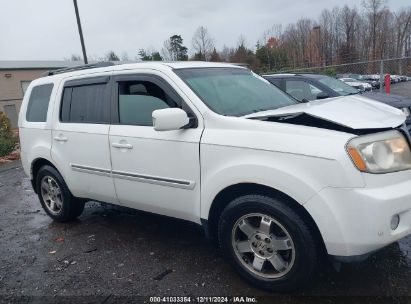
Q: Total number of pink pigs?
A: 0